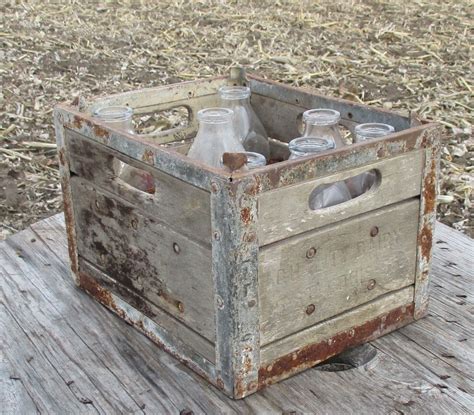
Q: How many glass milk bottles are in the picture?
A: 7